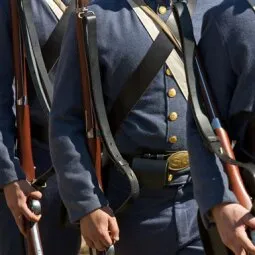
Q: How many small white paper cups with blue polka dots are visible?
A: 0